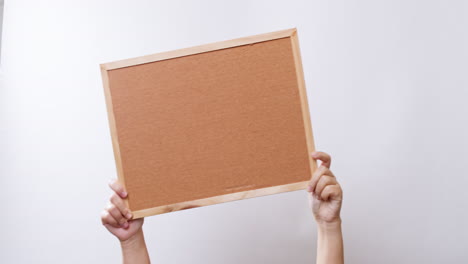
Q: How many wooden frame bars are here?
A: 4